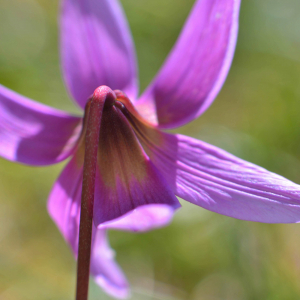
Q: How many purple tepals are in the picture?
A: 6